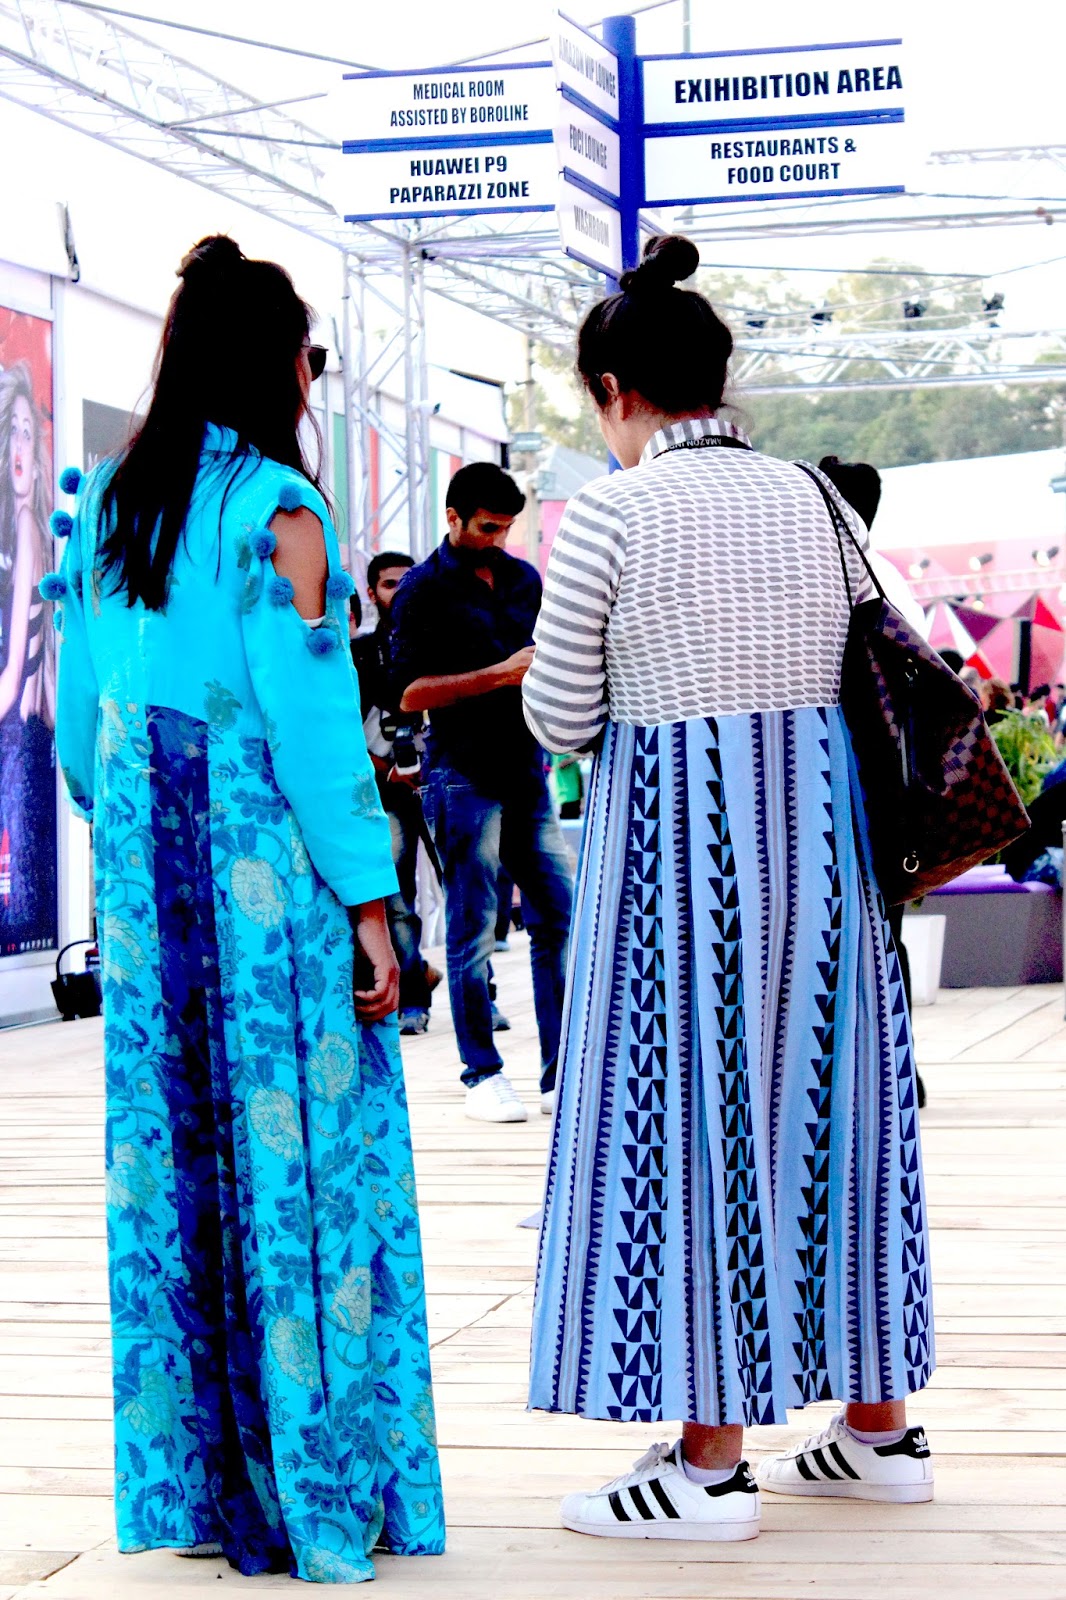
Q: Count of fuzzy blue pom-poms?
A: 9